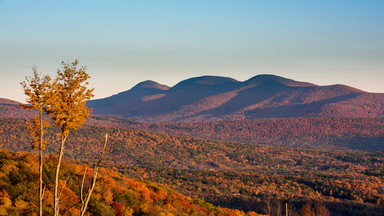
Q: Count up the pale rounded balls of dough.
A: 0